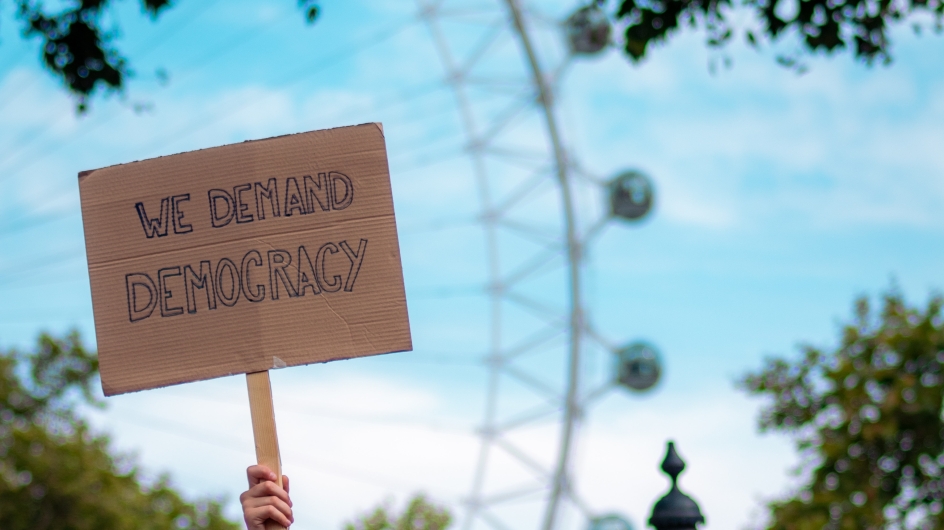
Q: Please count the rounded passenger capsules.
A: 4